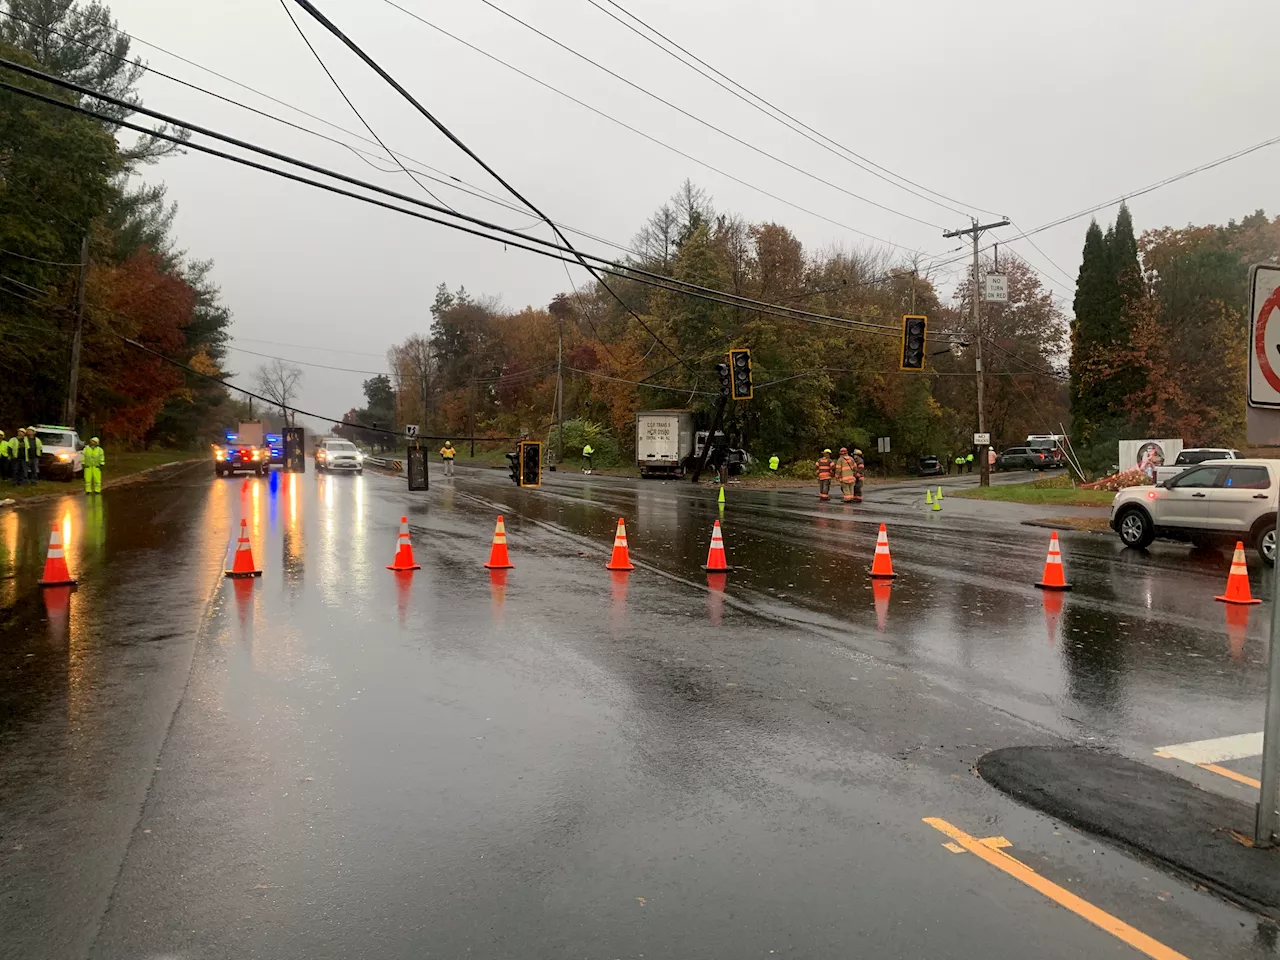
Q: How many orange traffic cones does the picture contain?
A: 9